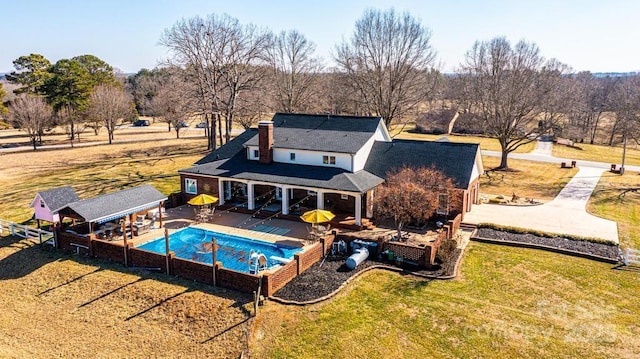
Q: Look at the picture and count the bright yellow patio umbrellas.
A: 2